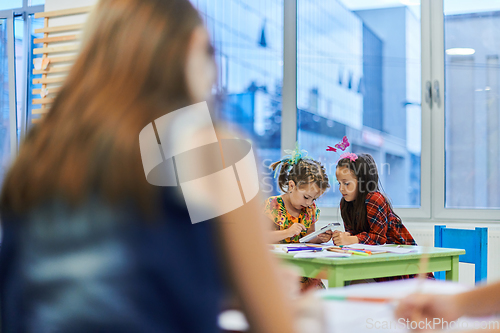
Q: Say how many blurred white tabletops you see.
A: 1